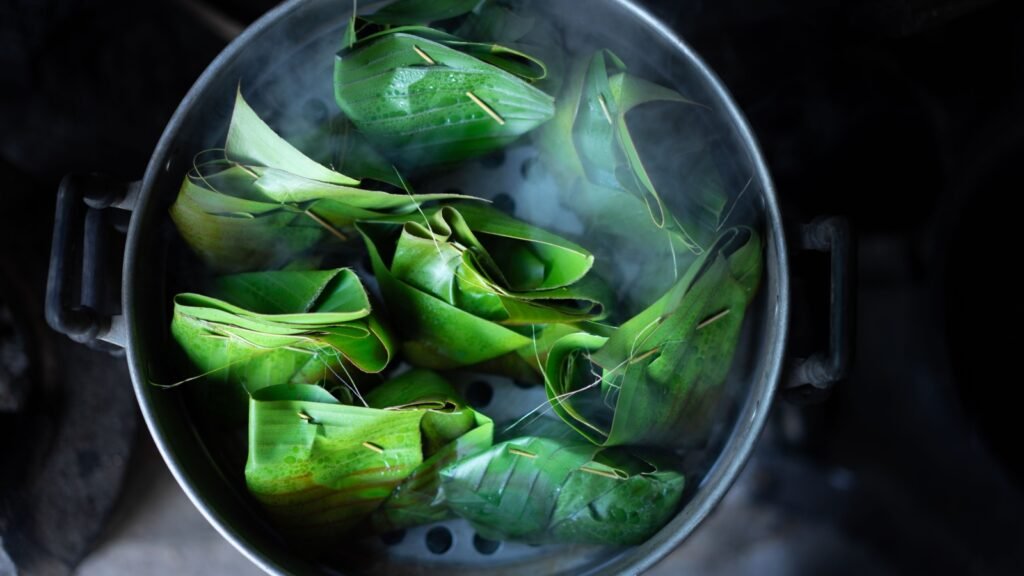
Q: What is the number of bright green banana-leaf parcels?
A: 8